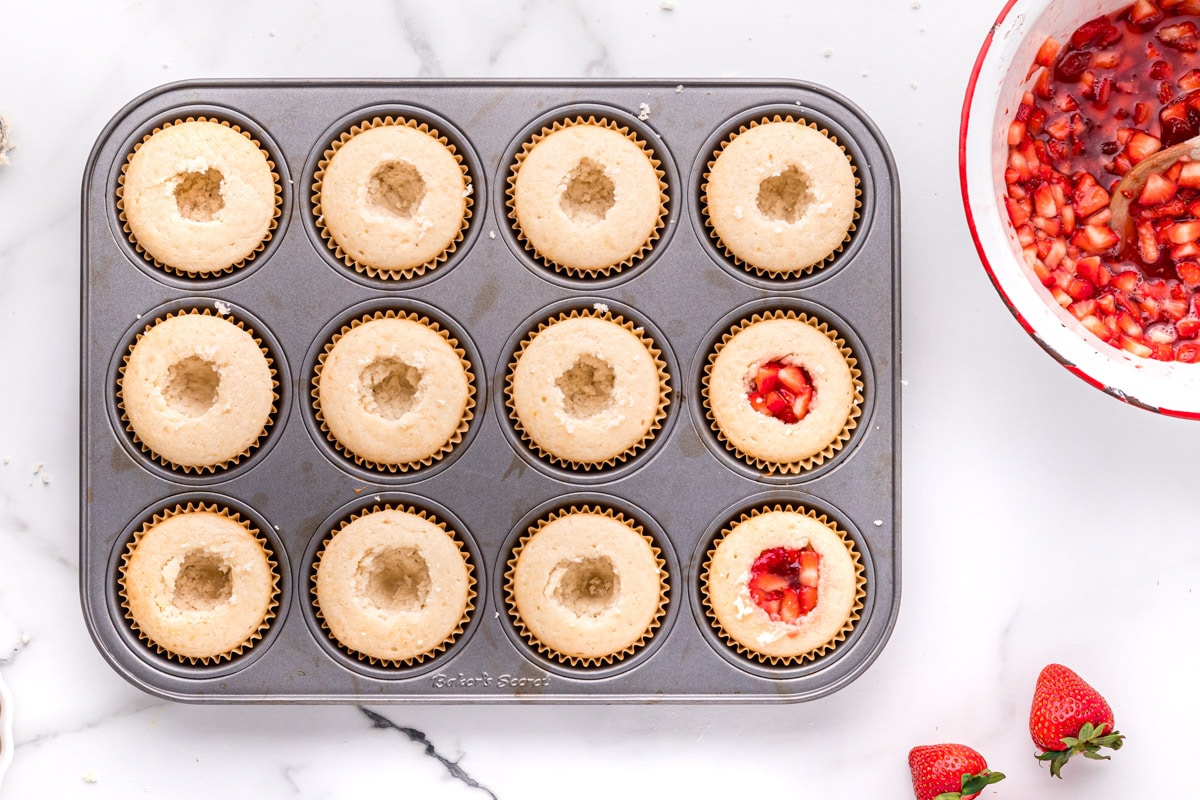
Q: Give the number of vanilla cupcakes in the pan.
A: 12